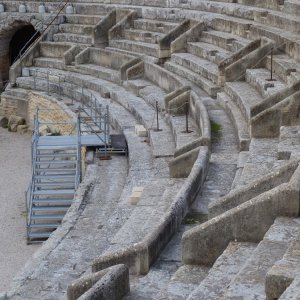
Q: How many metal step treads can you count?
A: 12